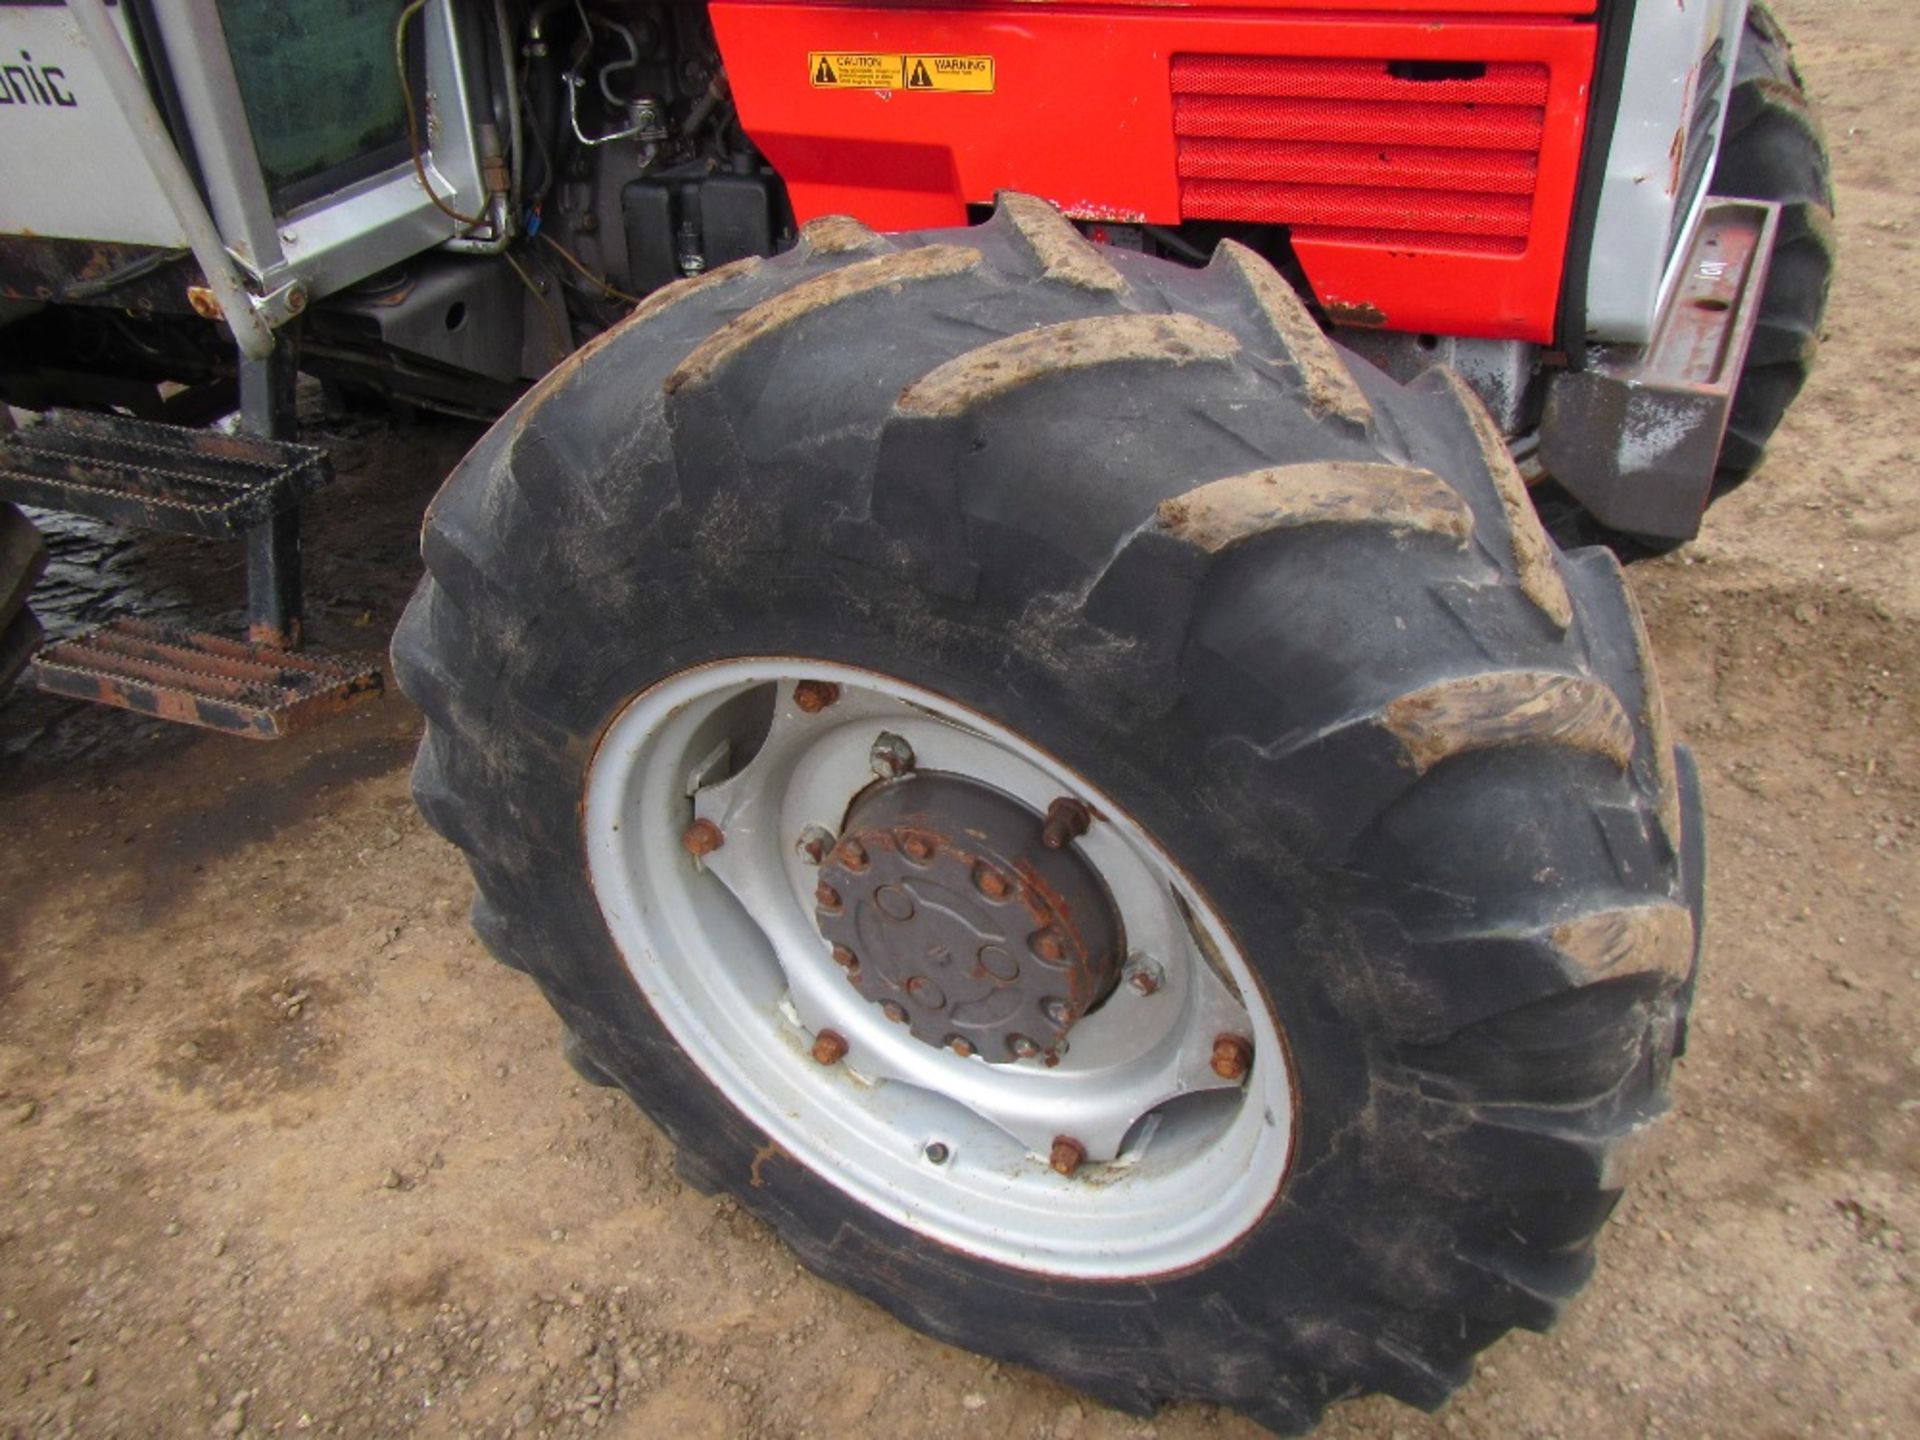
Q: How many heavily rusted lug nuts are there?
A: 6